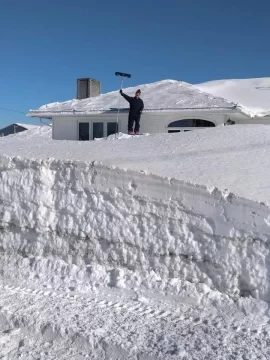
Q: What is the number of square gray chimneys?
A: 1